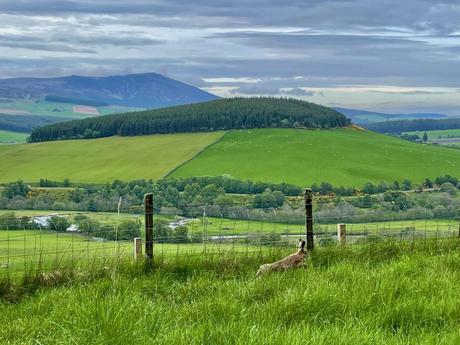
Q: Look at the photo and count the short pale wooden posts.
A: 2